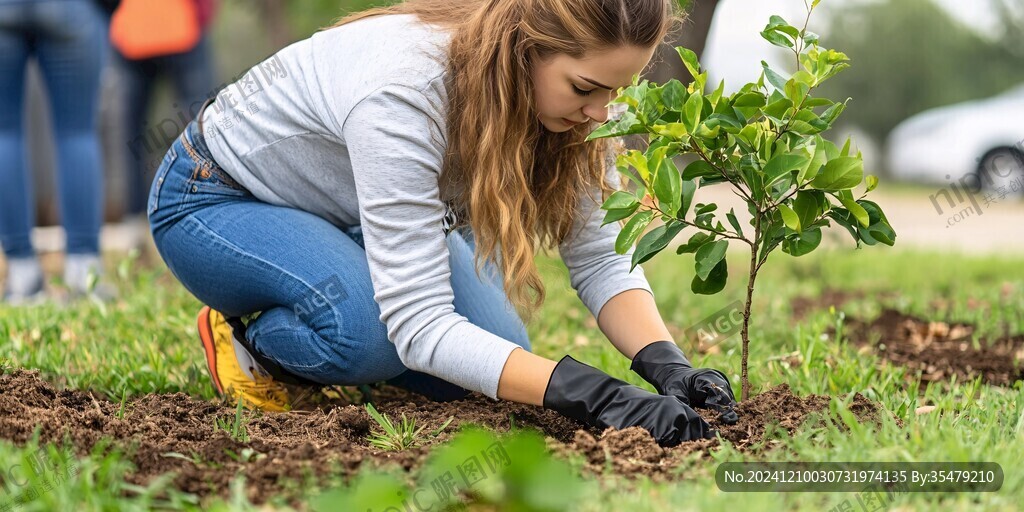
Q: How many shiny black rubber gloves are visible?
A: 2